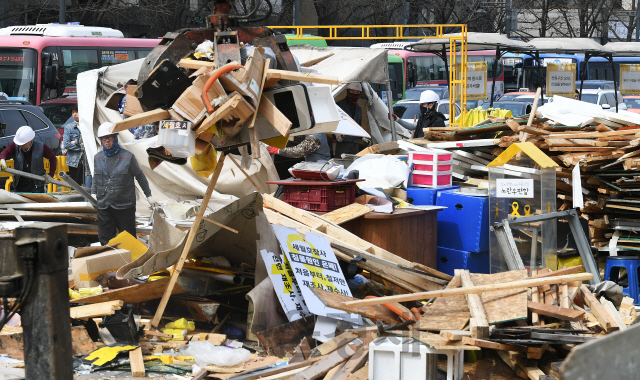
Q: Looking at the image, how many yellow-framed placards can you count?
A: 3